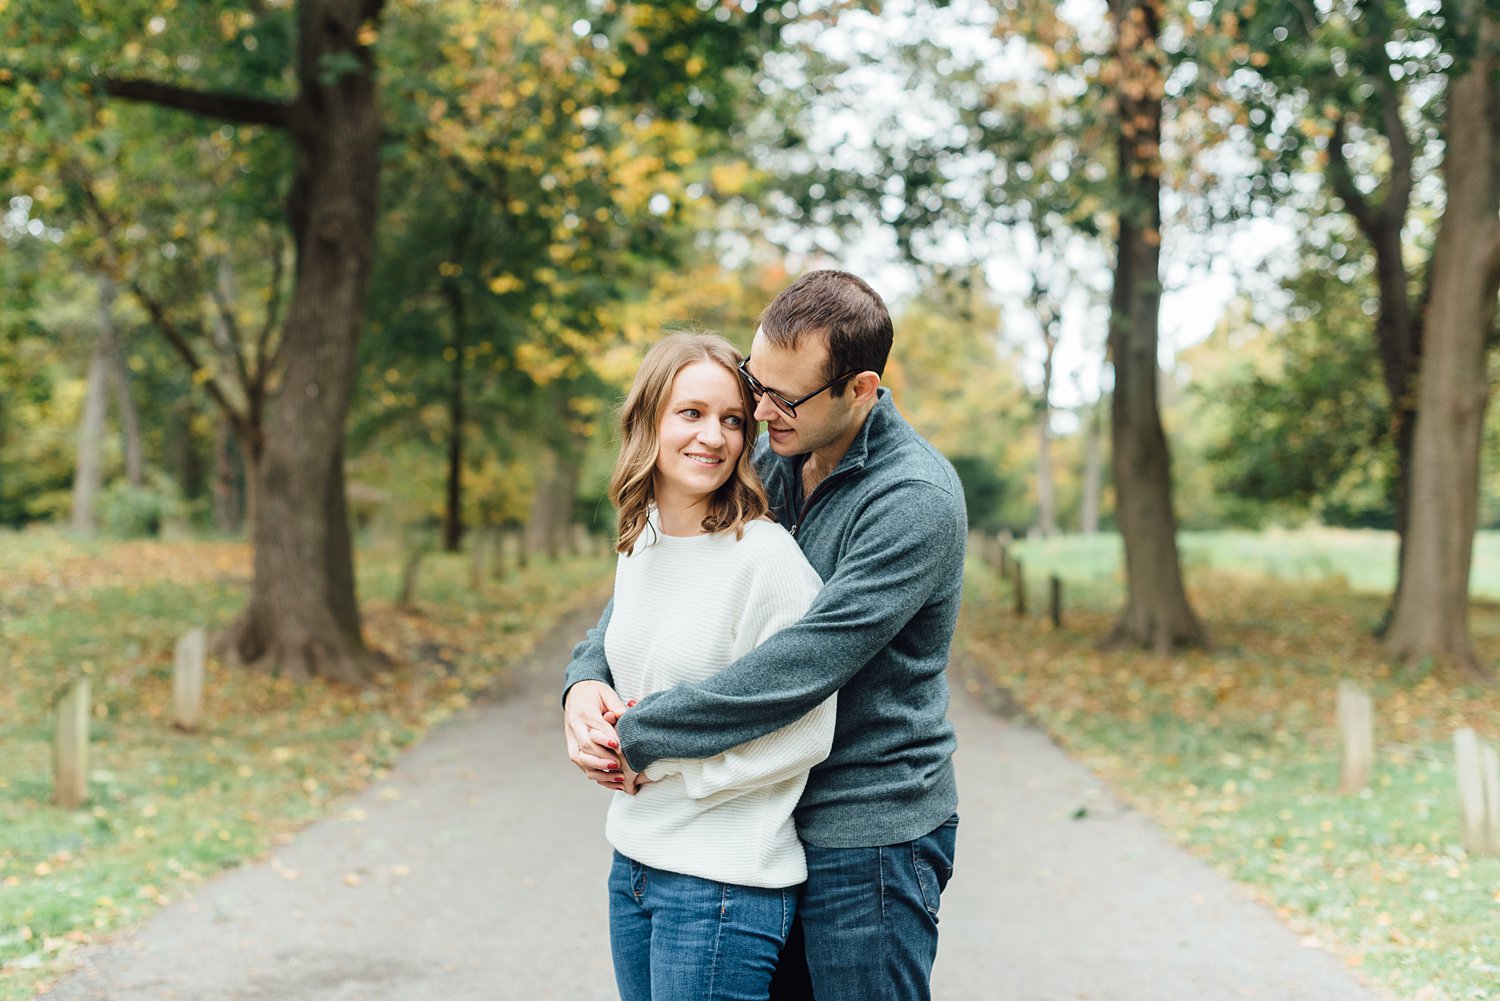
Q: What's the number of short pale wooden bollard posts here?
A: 4